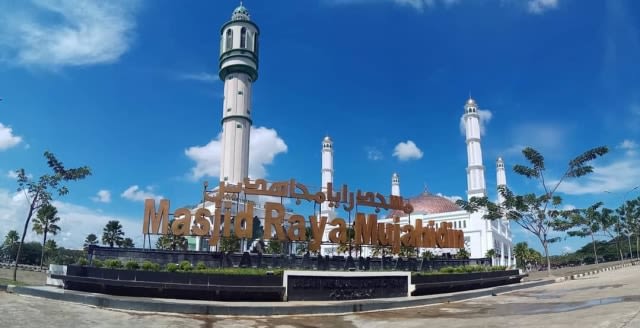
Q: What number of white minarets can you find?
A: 5